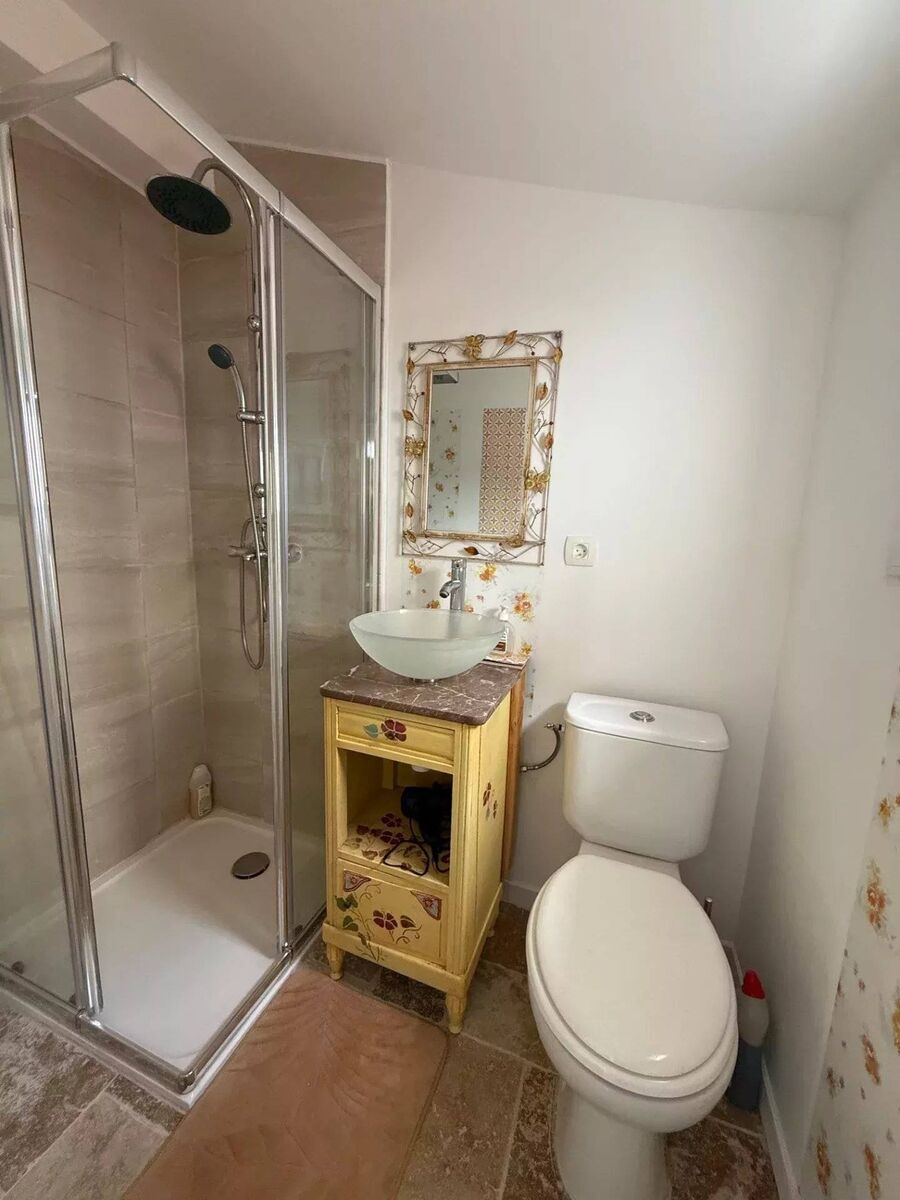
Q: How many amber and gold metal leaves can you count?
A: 10